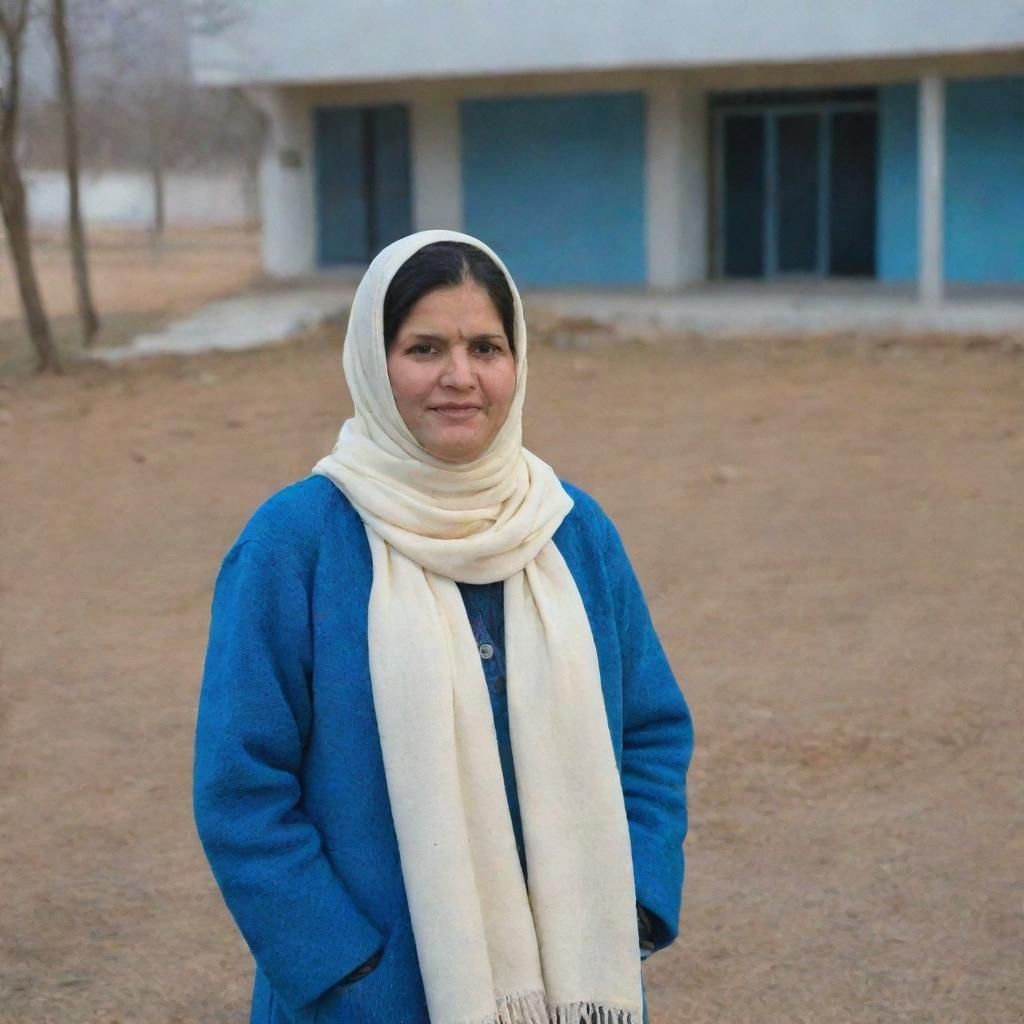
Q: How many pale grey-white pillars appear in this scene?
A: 4